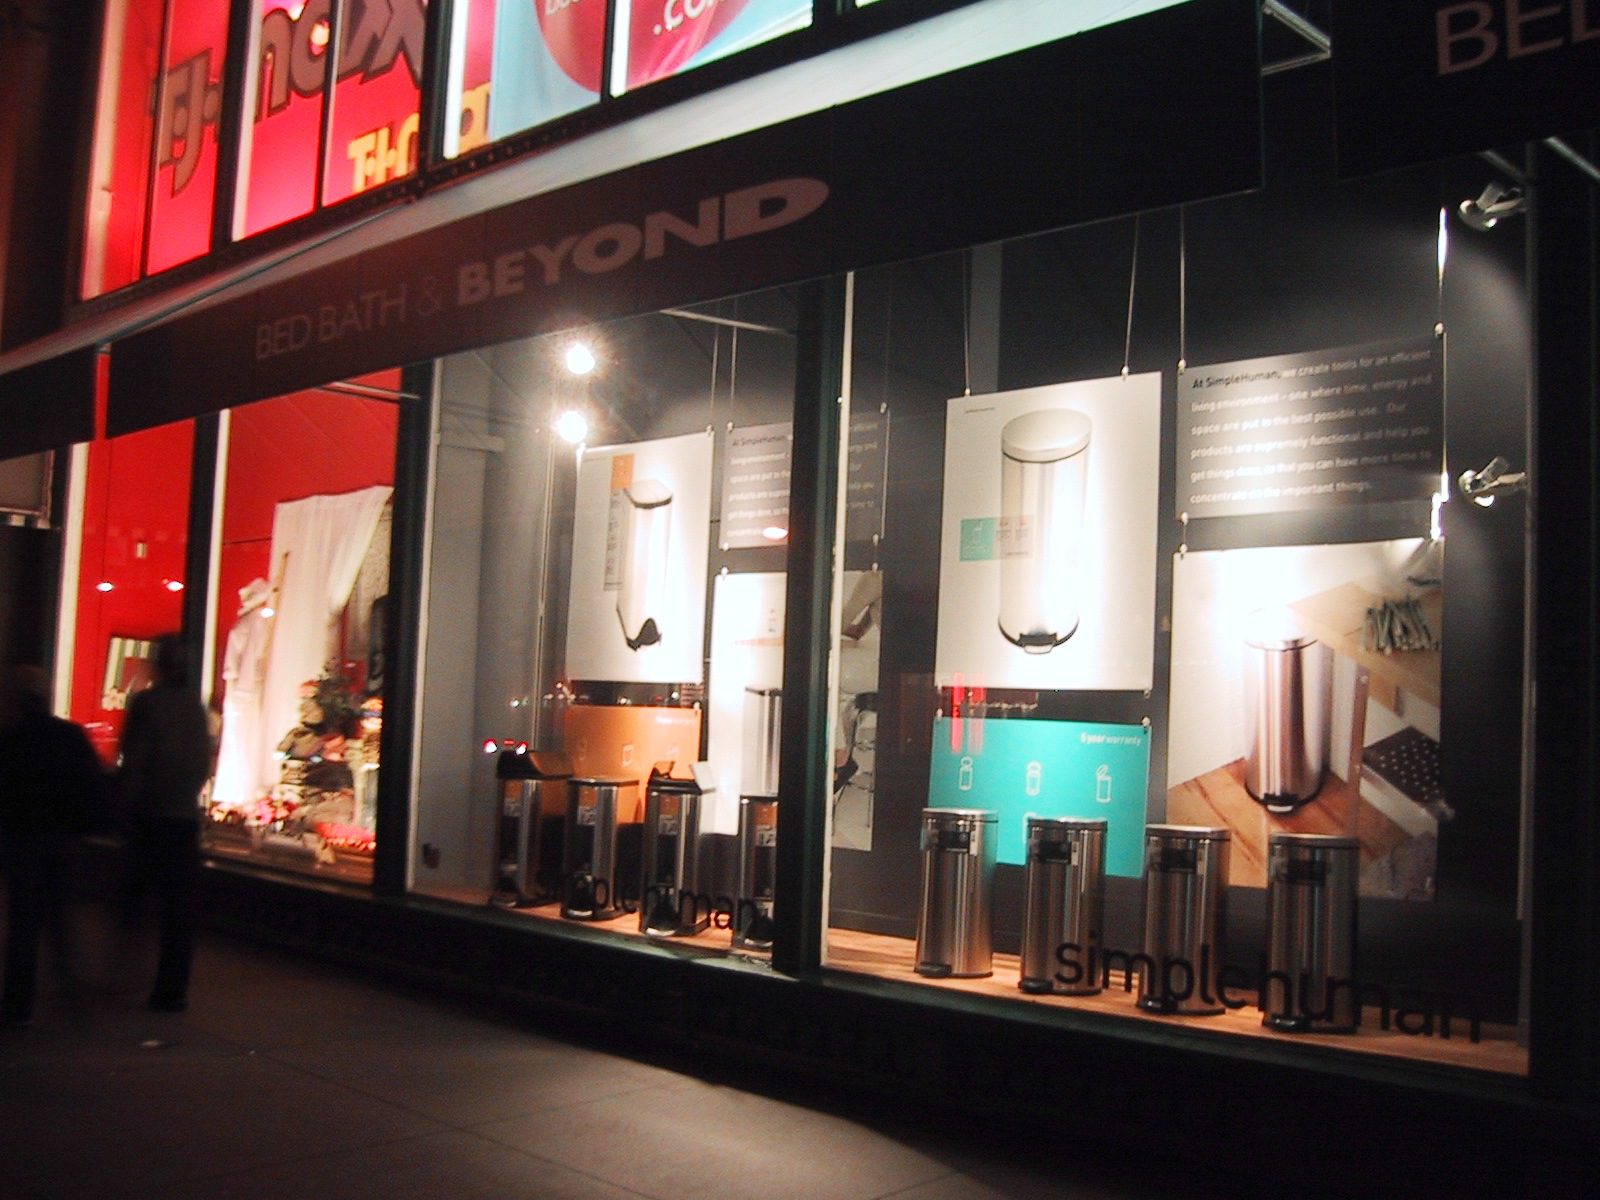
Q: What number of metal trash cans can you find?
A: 8